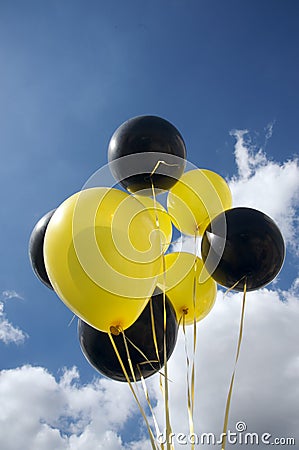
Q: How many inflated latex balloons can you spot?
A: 8